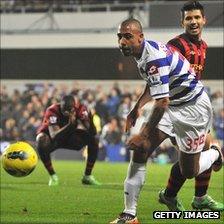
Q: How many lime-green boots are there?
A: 4